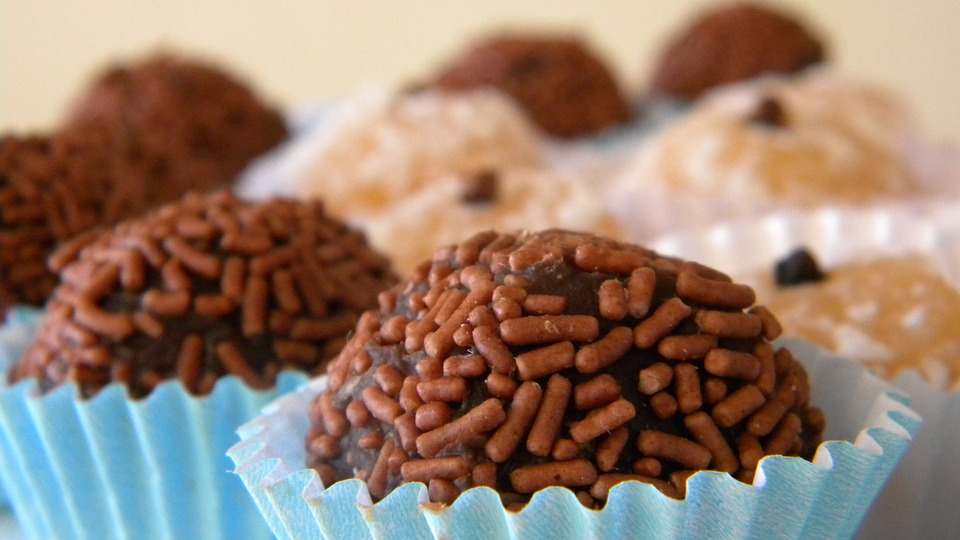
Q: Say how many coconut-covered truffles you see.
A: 4